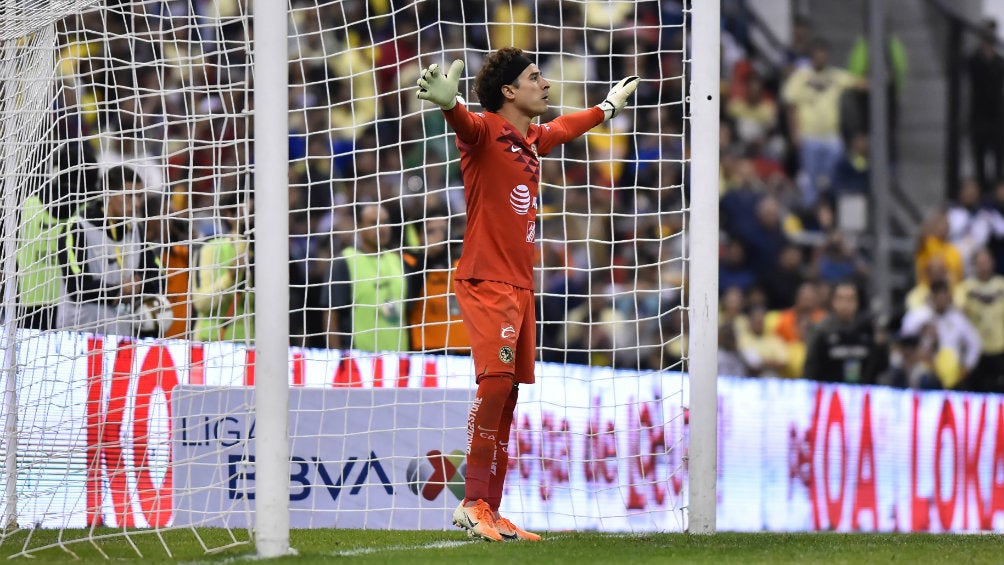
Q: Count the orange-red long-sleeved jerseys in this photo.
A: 1